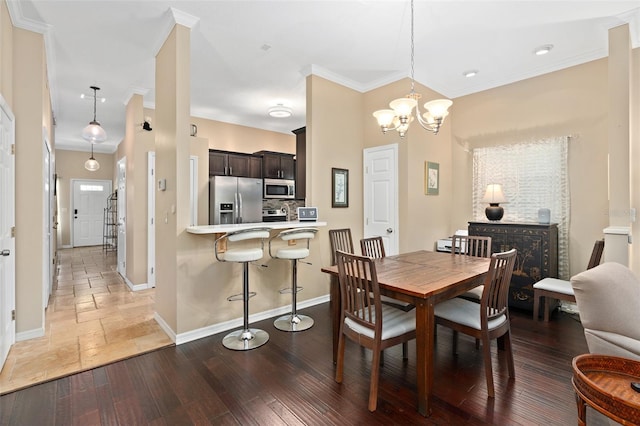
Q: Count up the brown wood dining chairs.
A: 6